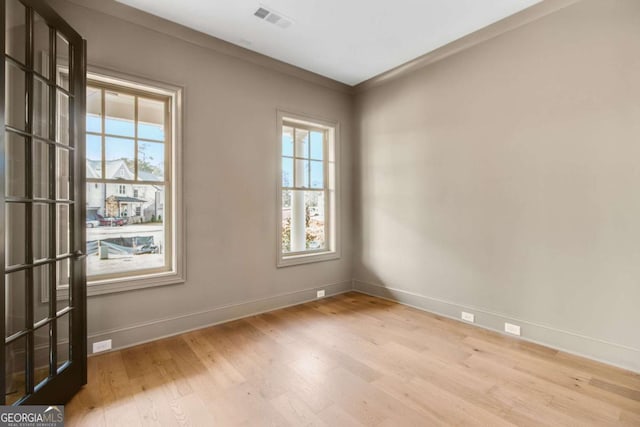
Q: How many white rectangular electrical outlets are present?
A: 4